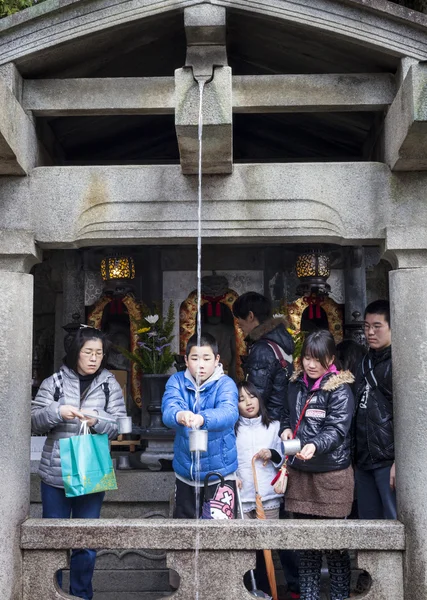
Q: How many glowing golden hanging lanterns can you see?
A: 2